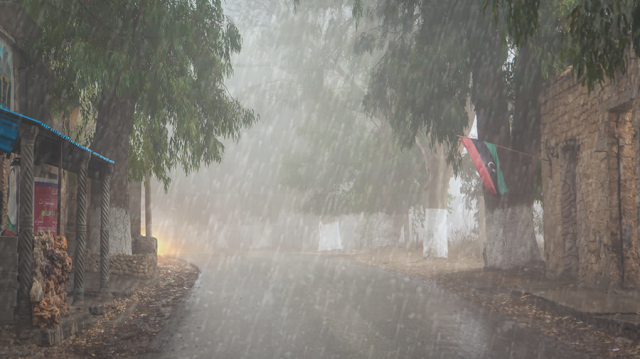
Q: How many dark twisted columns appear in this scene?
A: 3